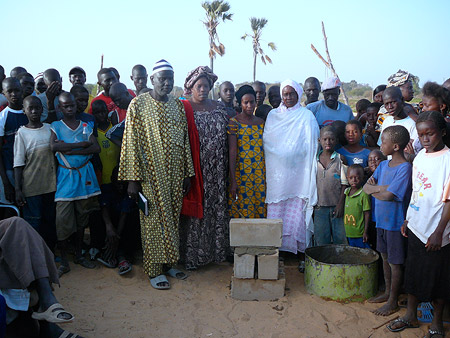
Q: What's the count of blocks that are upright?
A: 2